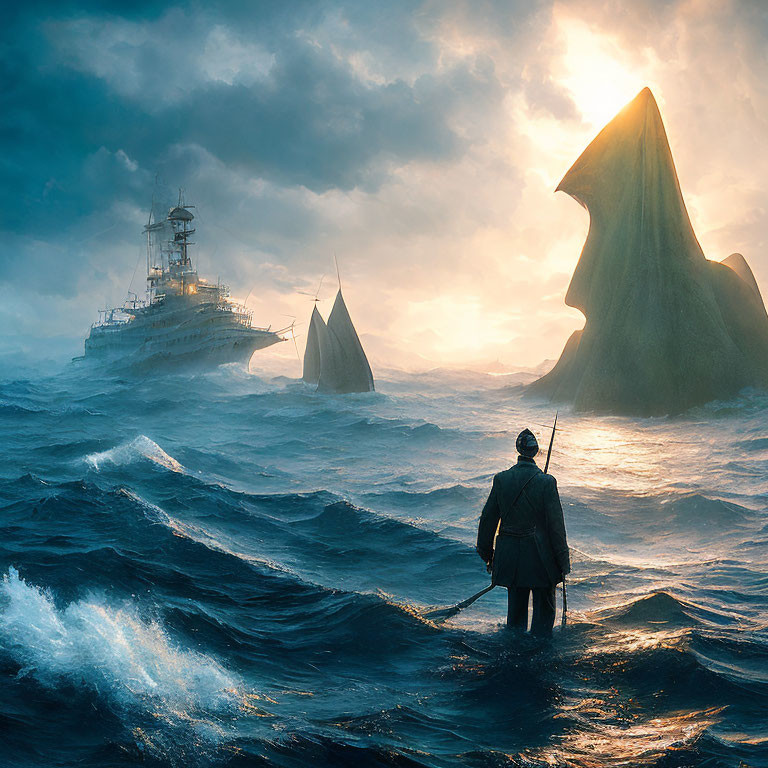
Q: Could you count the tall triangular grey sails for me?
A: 2